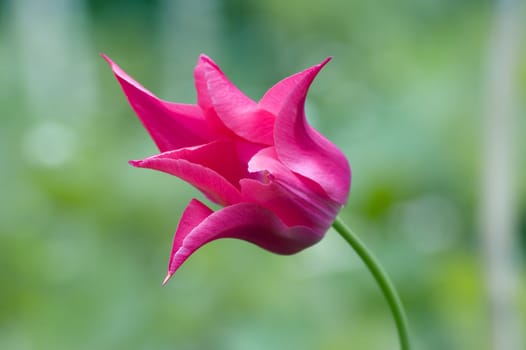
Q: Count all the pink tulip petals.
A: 6